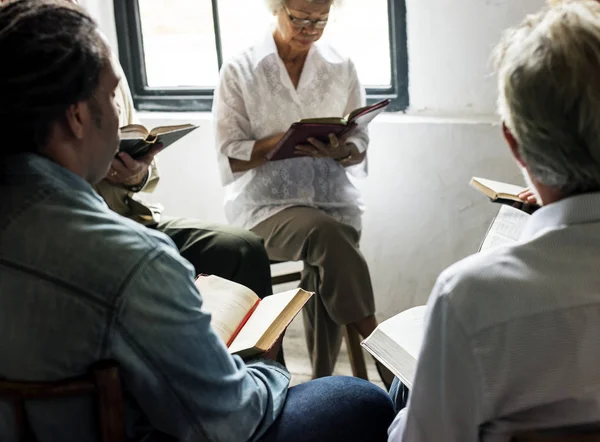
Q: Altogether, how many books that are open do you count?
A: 6